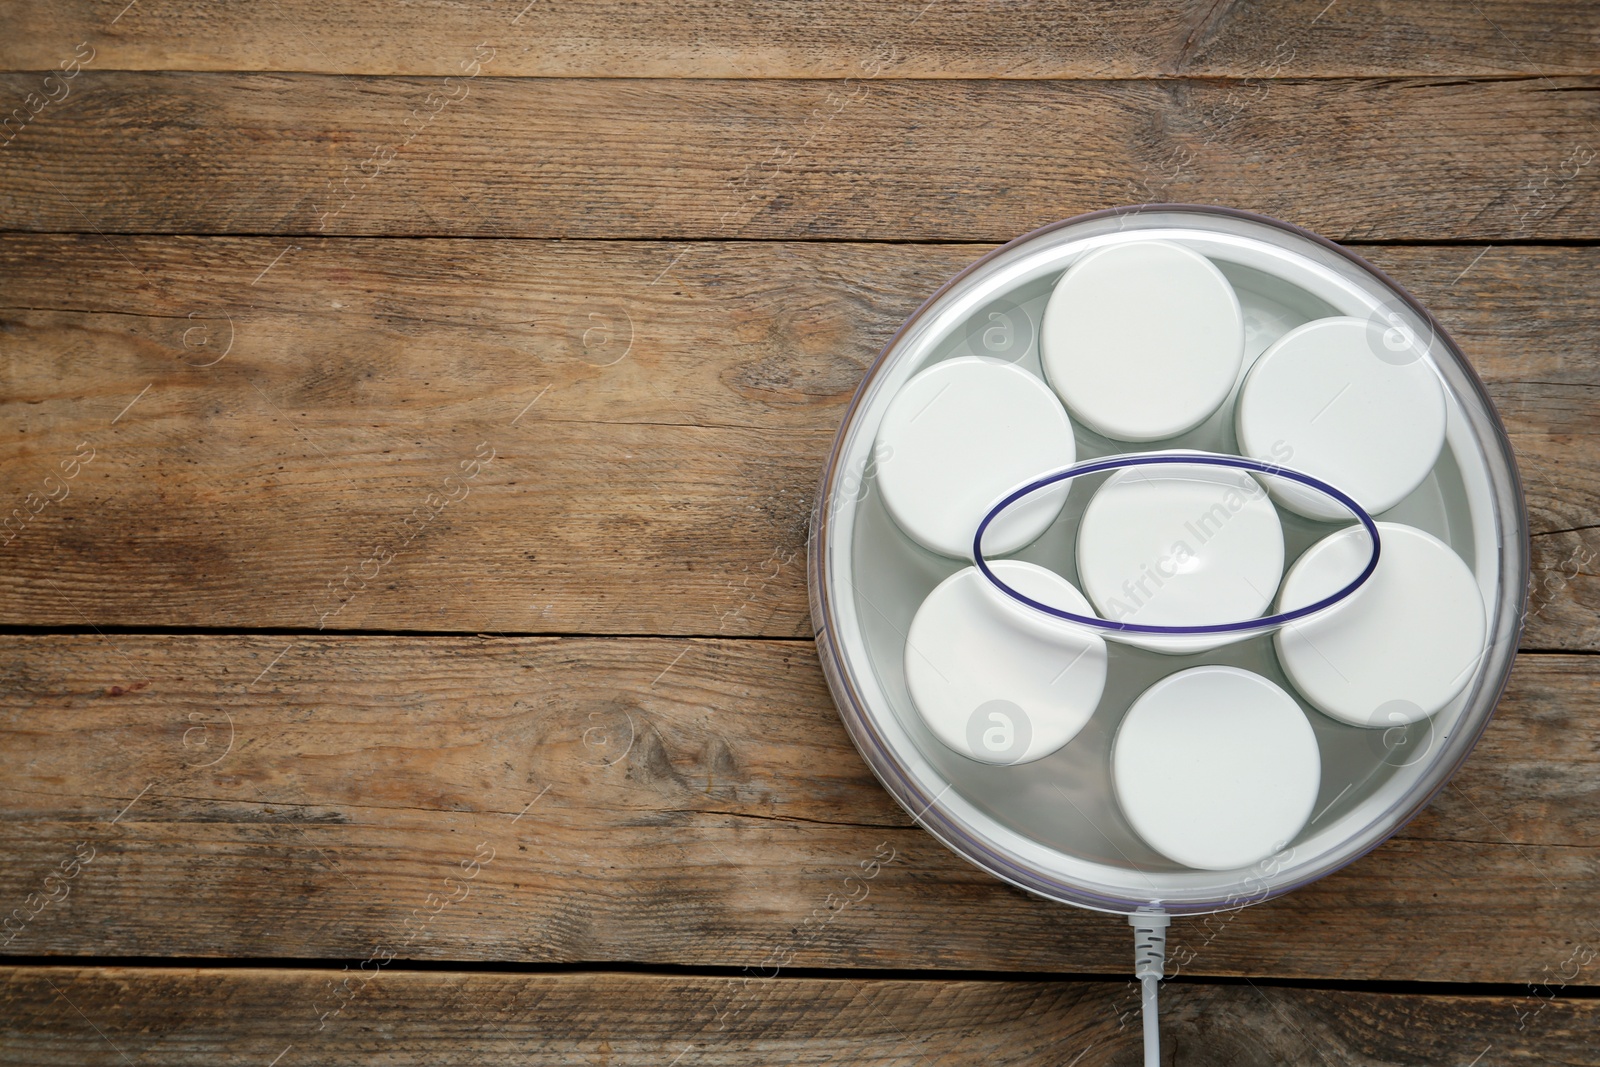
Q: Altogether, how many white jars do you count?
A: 7